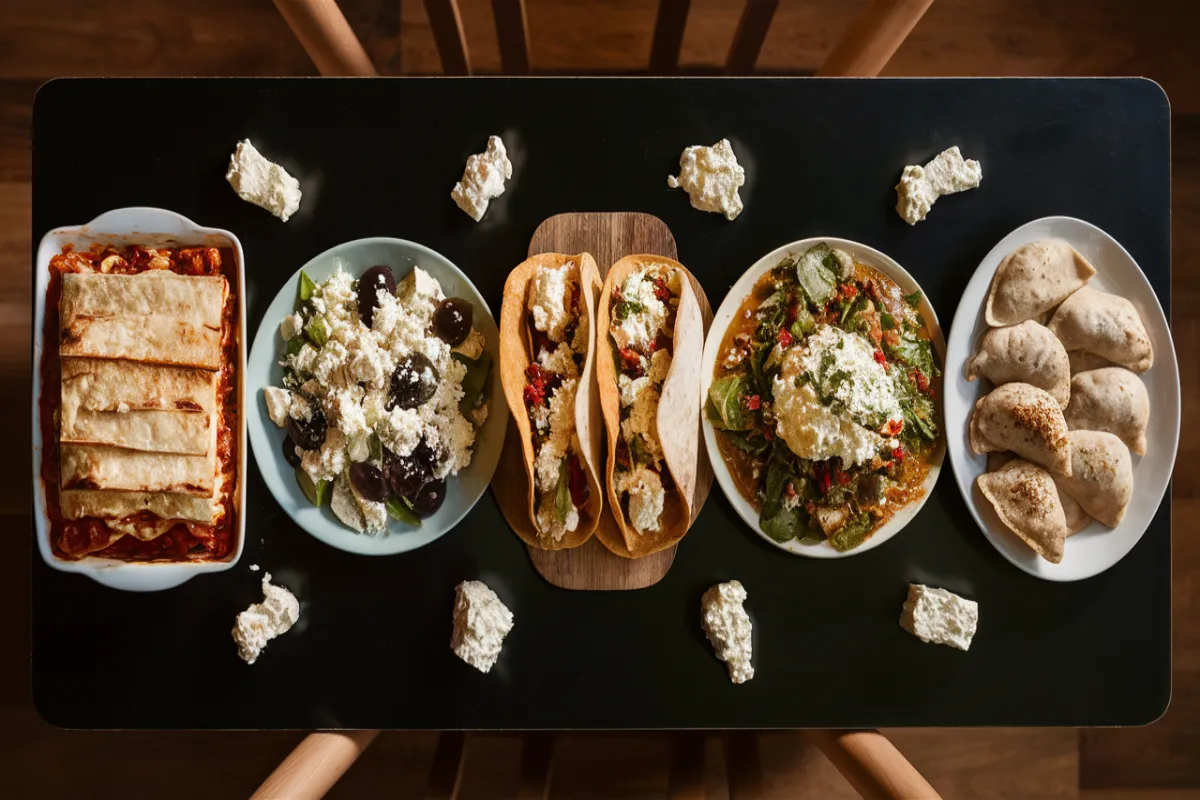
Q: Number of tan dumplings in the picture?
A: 7